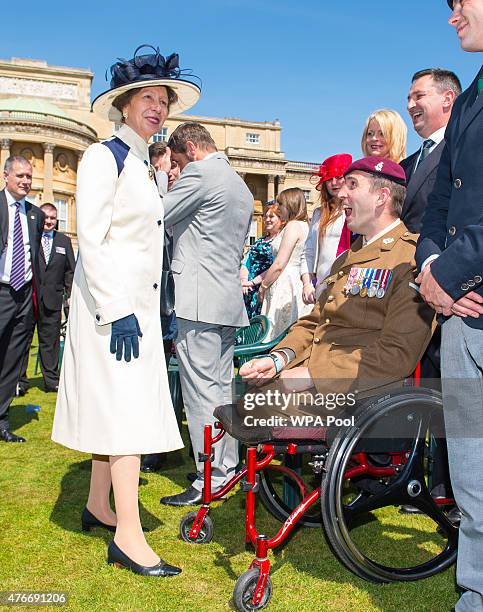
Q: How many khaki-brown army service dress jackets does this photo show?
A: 1